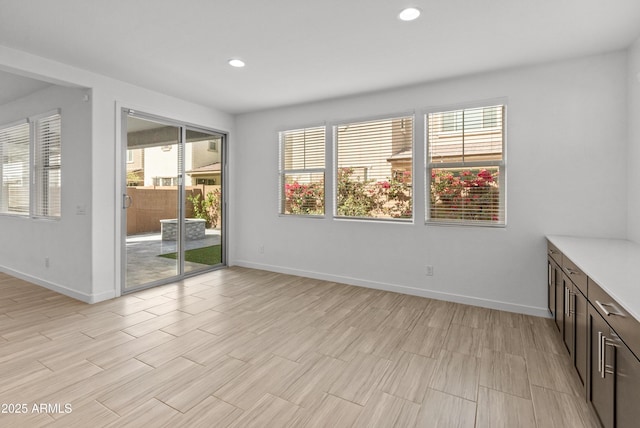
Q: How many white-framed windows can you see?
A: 5